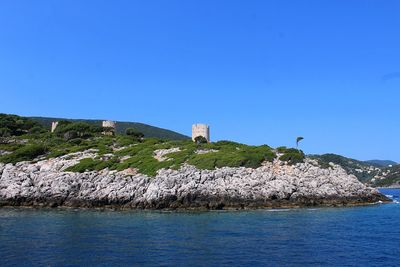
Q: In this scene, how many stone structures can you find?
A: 3